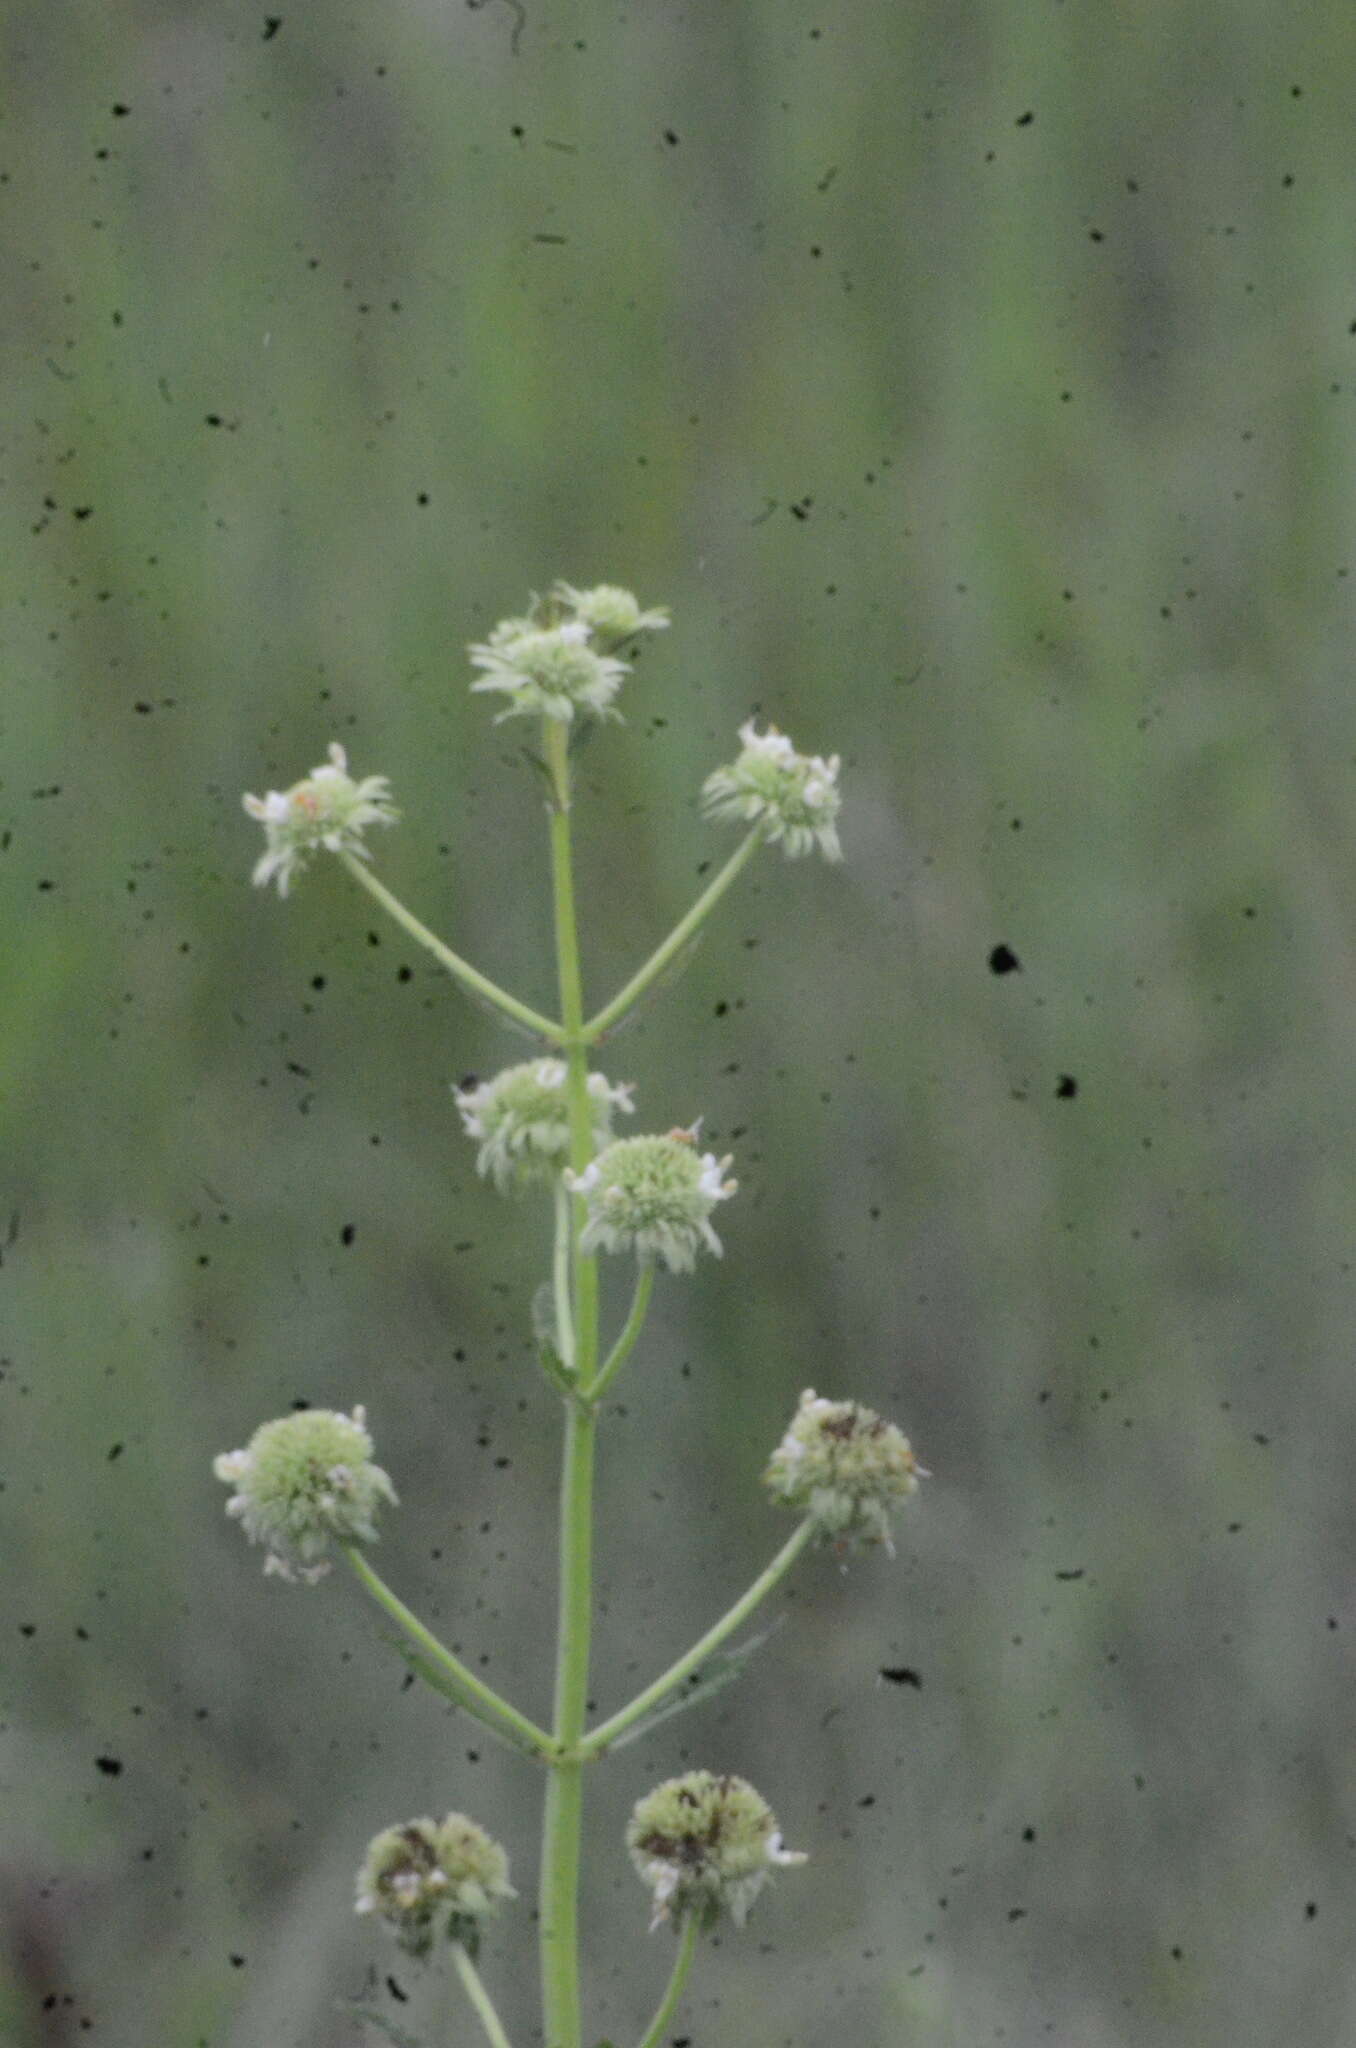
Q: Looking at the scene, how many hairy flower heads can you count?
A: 10